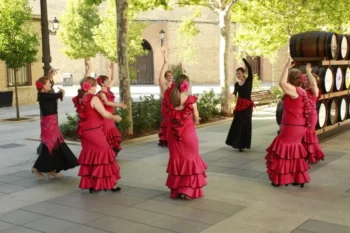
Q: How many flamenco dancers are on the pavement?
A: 8